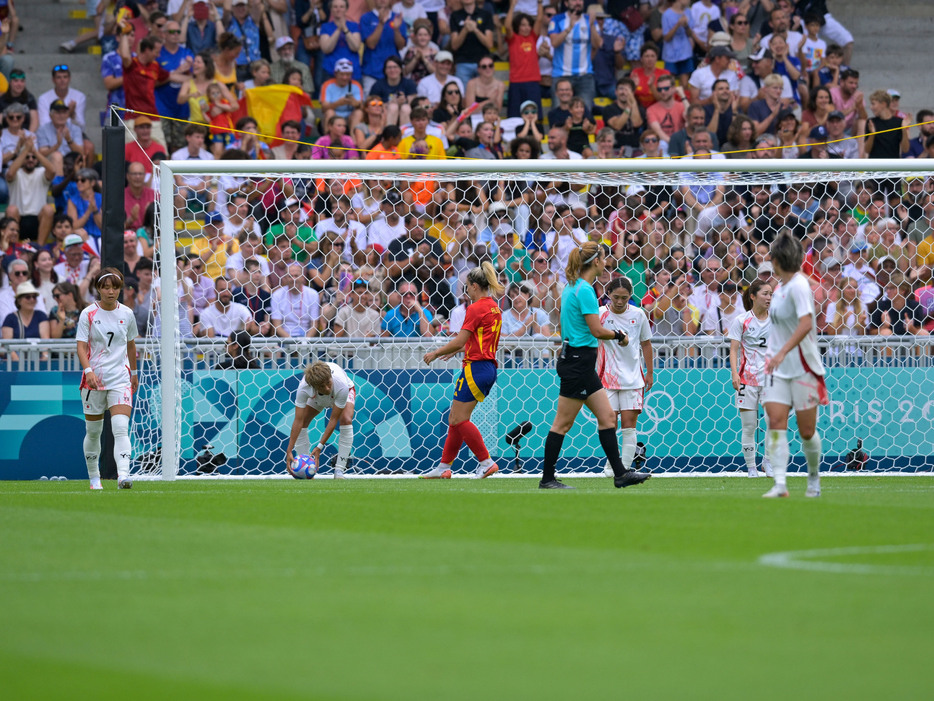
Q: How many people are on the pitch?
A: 7